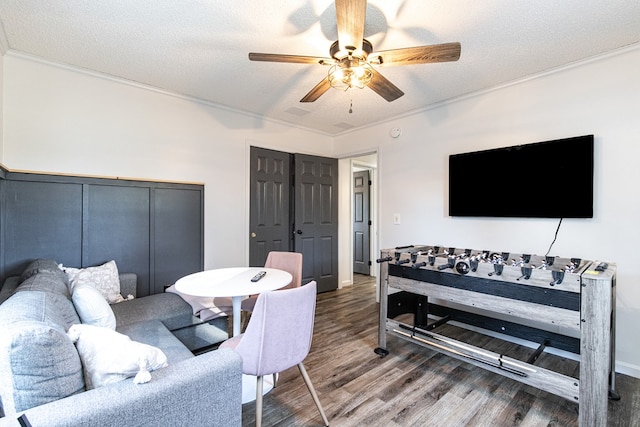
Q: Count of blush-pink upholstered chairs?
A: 2